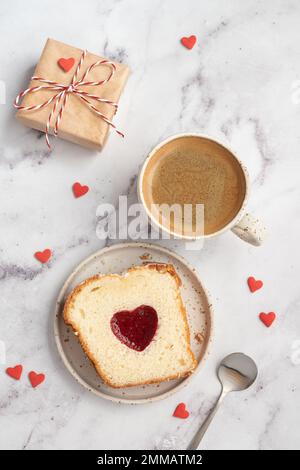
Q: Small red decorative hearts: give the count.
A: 9